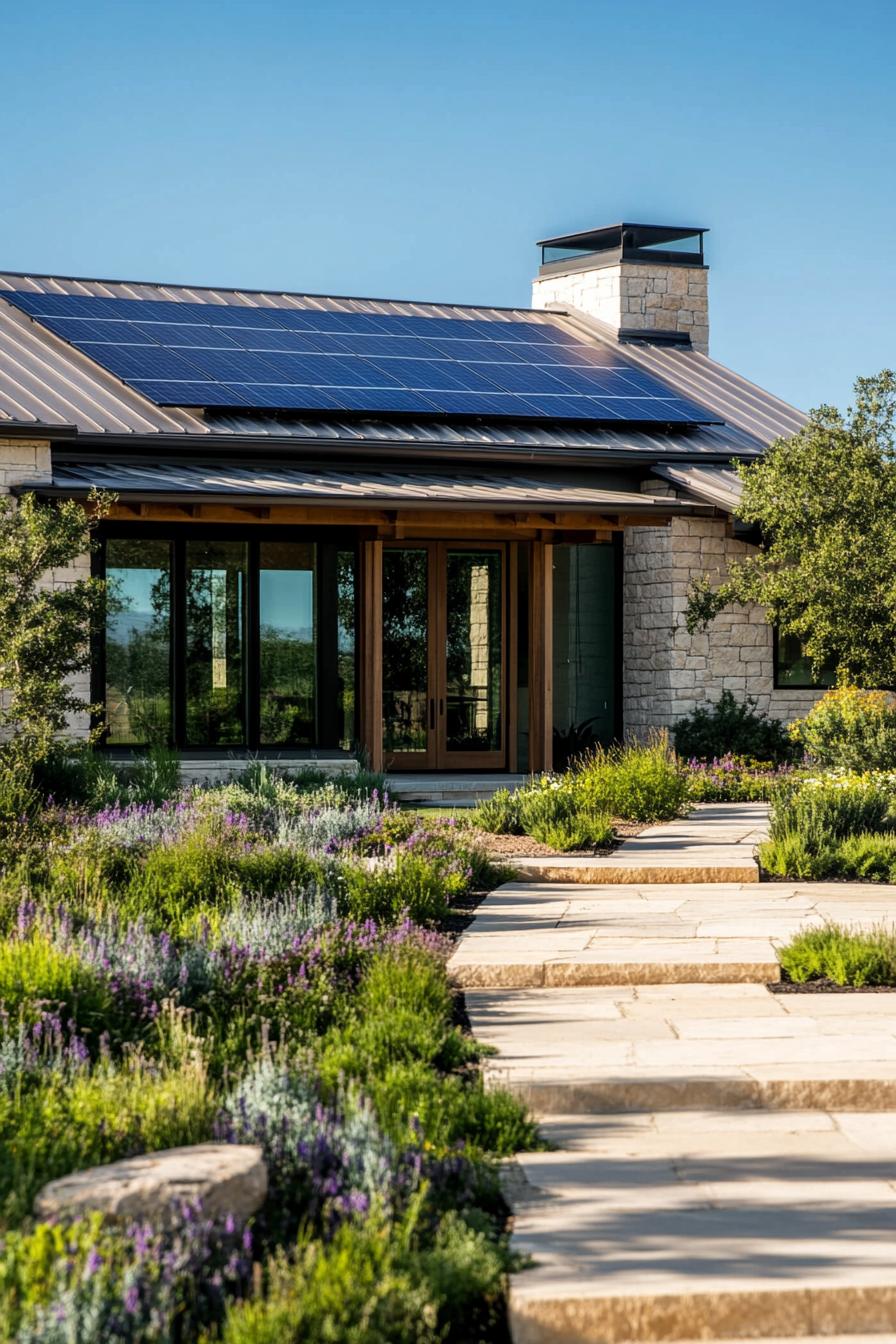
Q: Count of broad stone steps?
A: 4